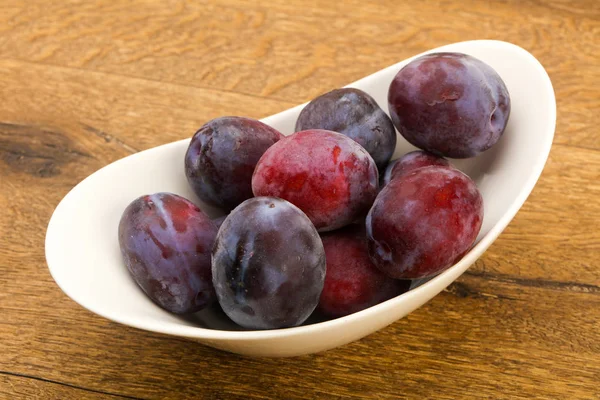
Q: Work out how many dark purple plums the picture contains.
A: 5